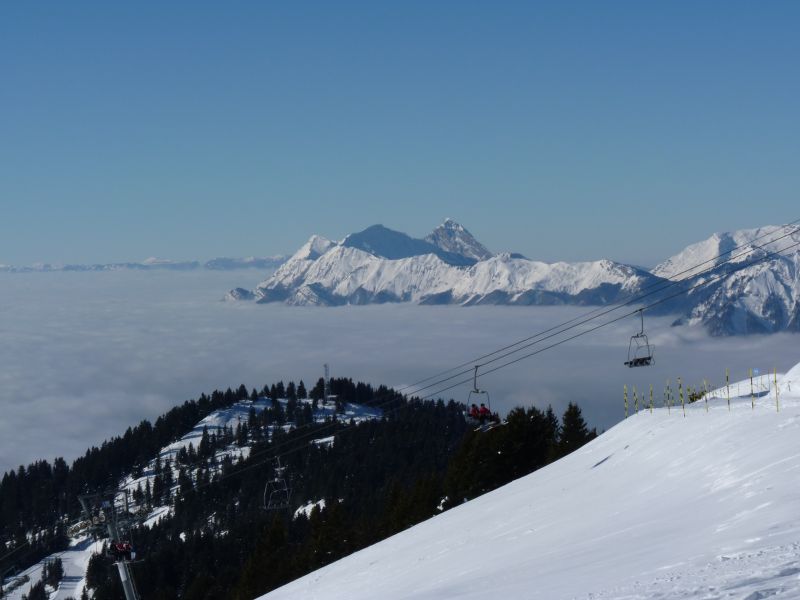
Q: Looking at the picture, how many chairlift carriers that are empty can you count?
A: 2